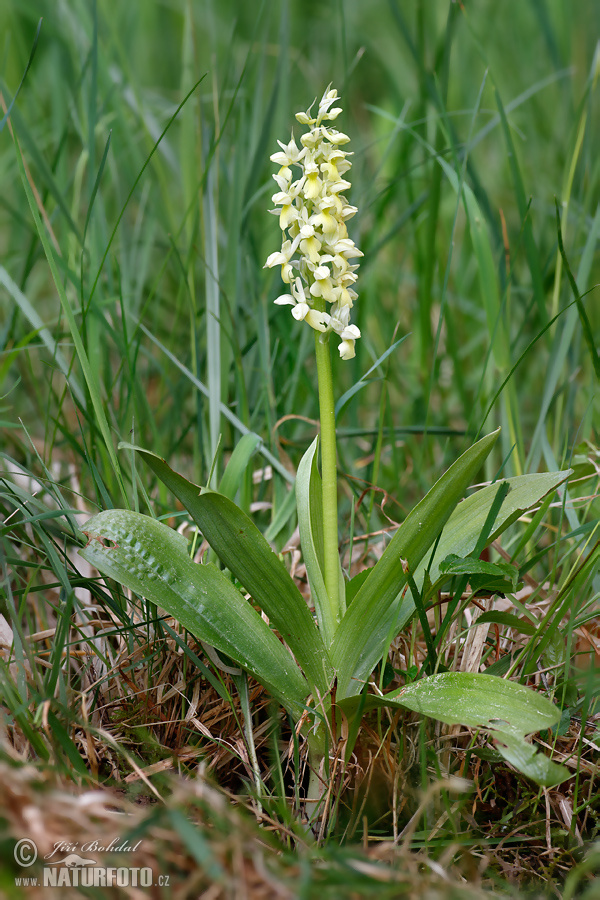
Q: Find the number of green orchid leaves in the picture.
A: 6